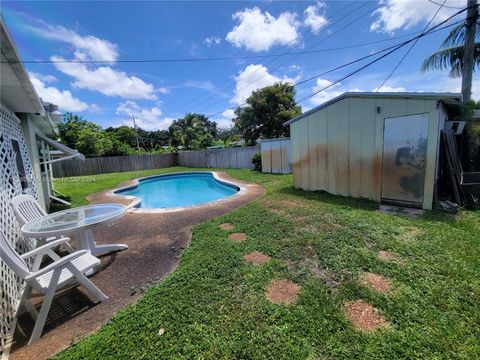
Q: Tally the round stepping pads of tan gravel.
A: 7